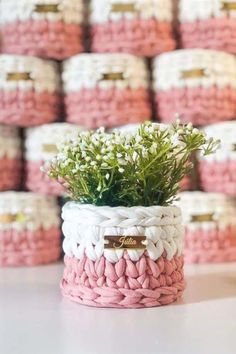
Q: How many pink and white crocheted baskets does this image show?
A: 13